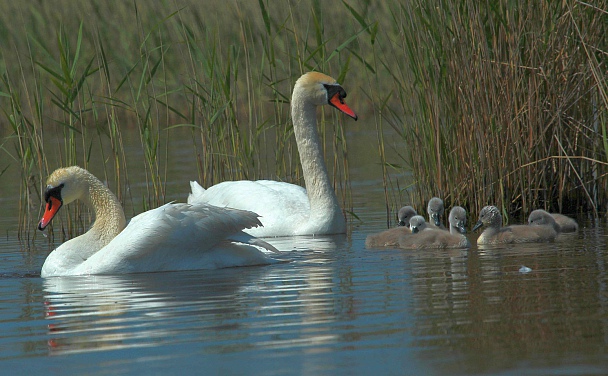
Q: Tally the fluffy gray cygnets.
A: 6